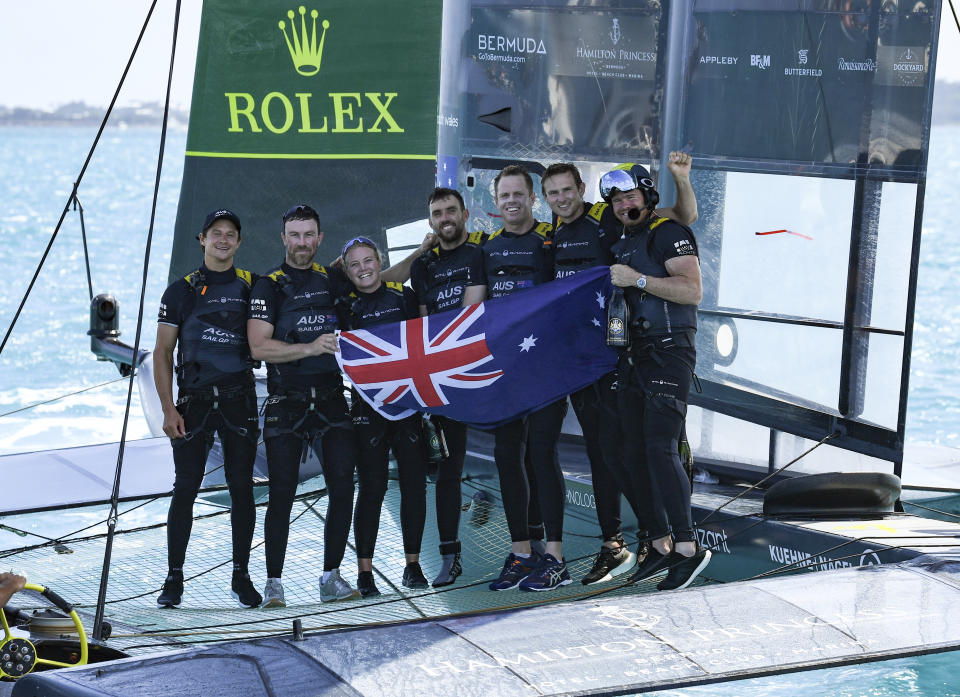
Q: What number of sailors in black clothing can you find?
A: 7